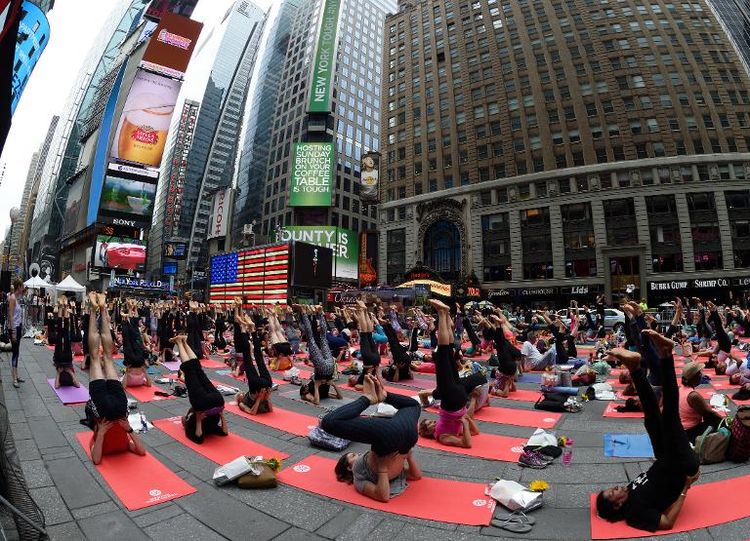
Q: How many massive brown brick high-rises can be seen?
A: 1